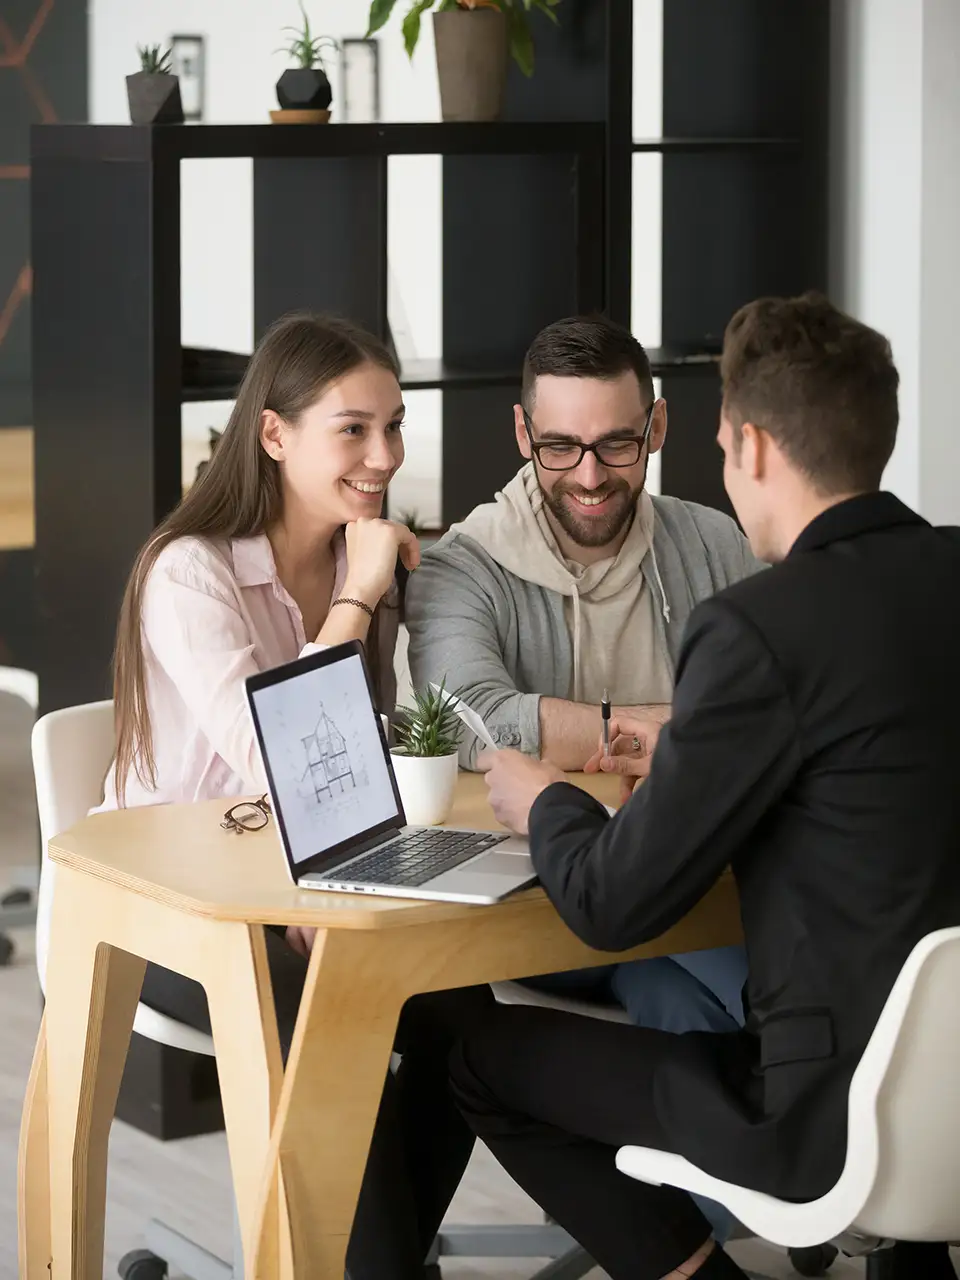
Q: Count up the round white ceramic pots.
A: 1